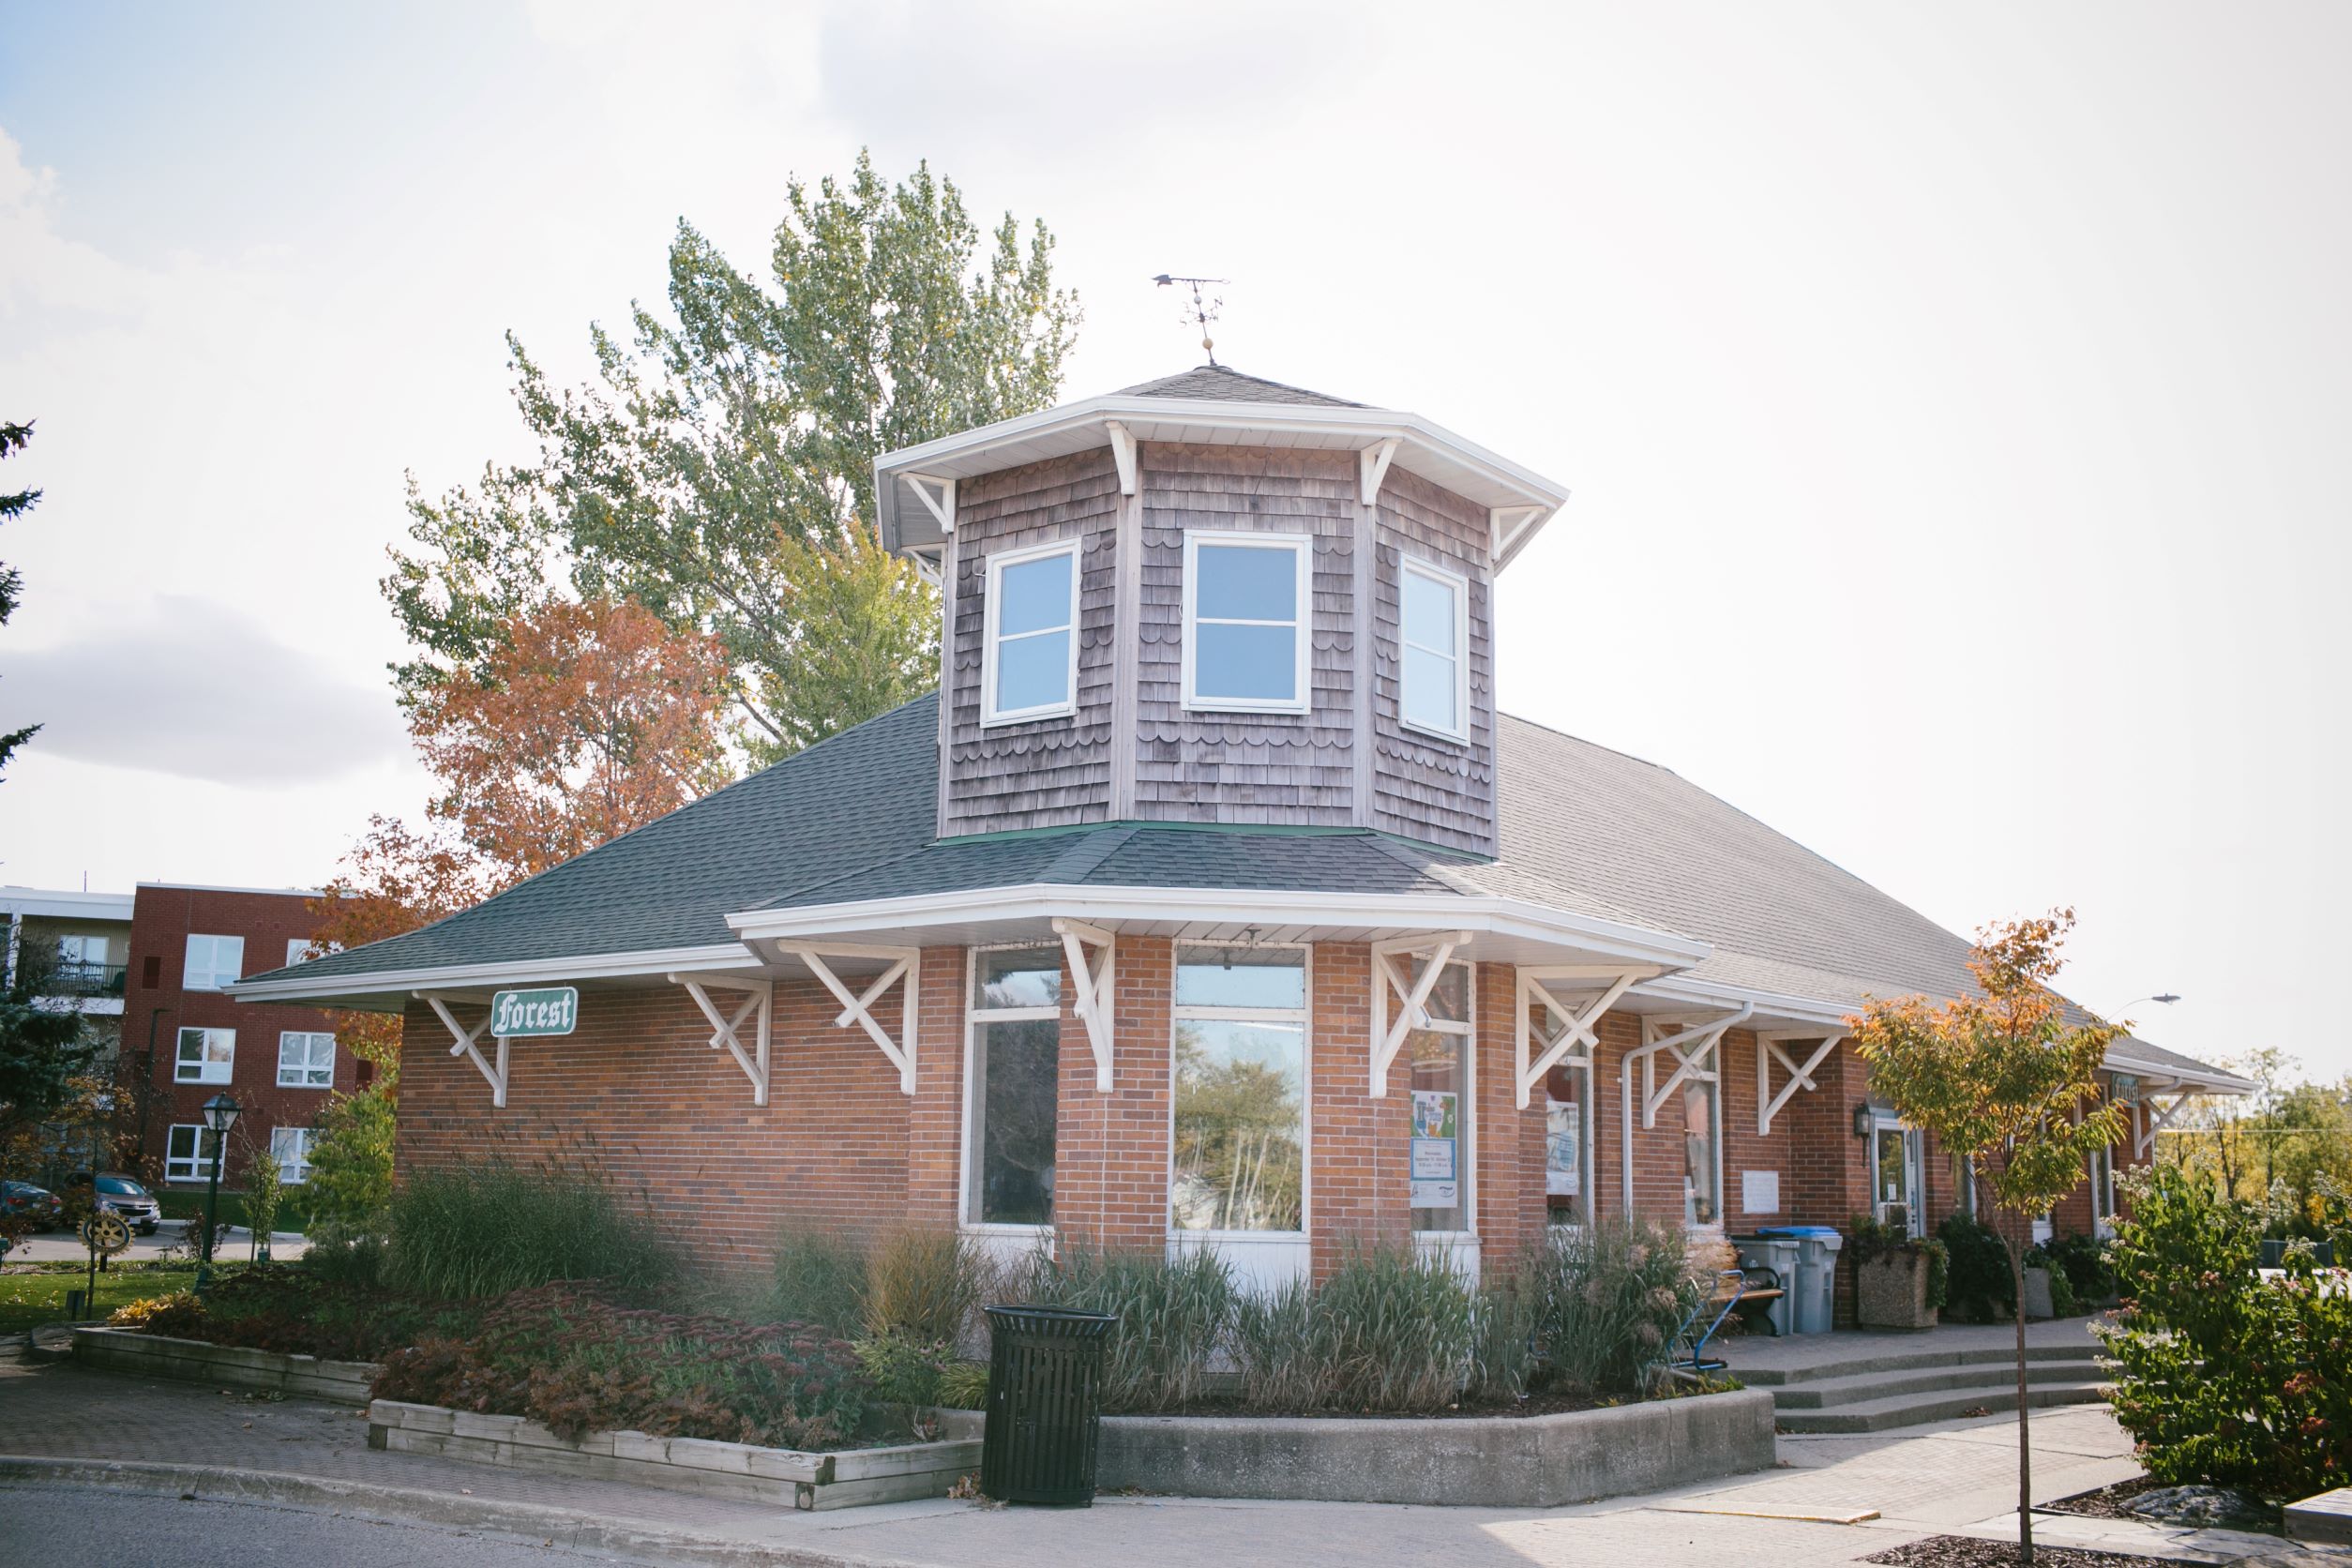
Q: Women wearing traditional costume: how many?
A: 0